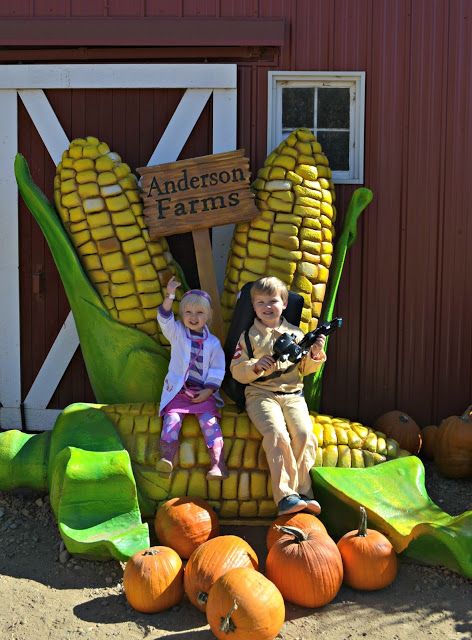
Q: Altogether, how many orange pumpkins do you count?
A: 10